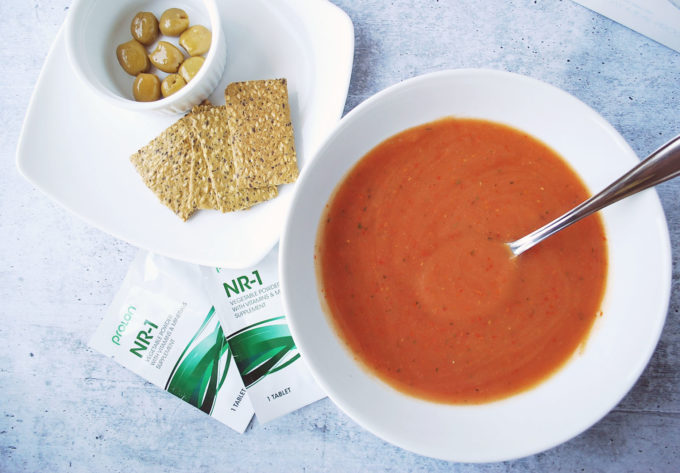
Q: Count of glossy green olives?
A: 8